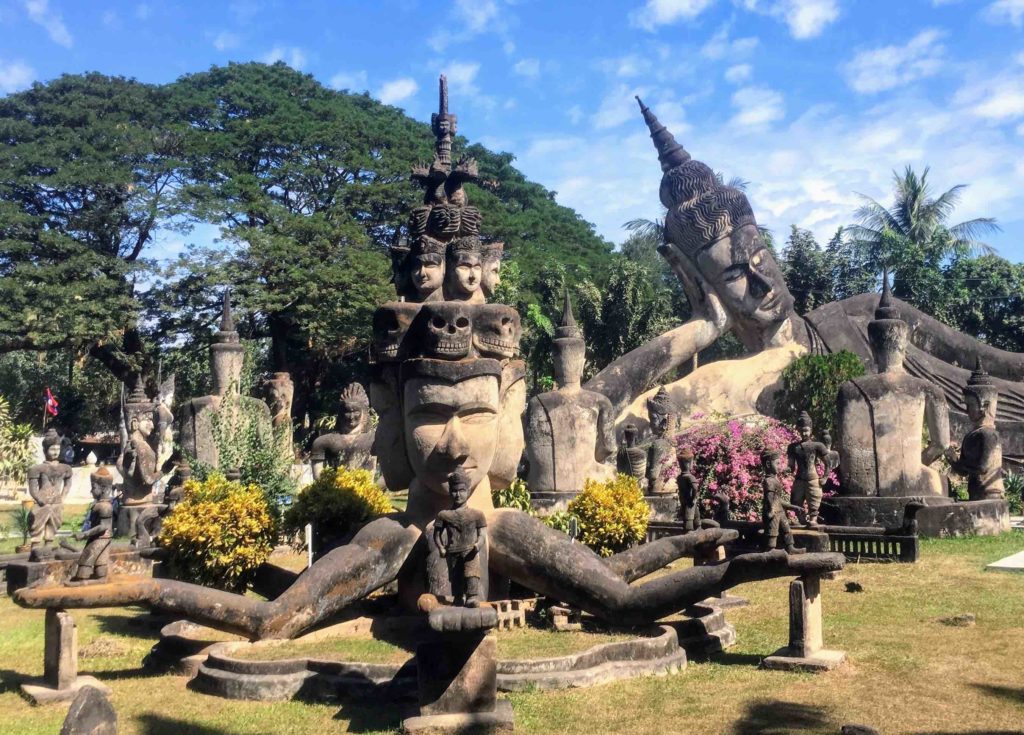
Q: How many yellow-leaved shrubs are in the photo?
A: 3